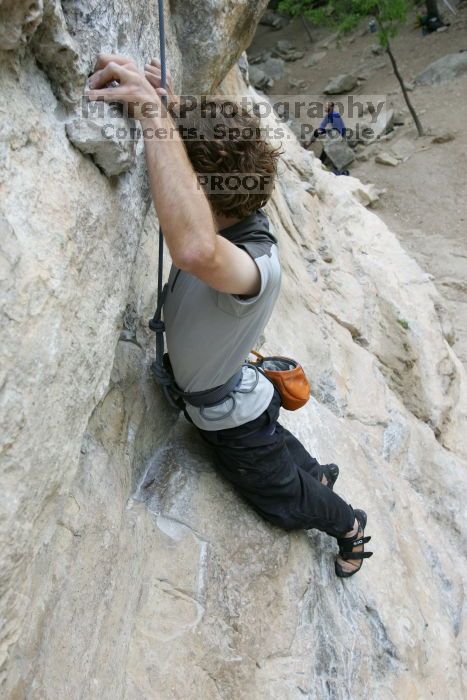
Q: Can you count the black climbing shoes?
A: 2